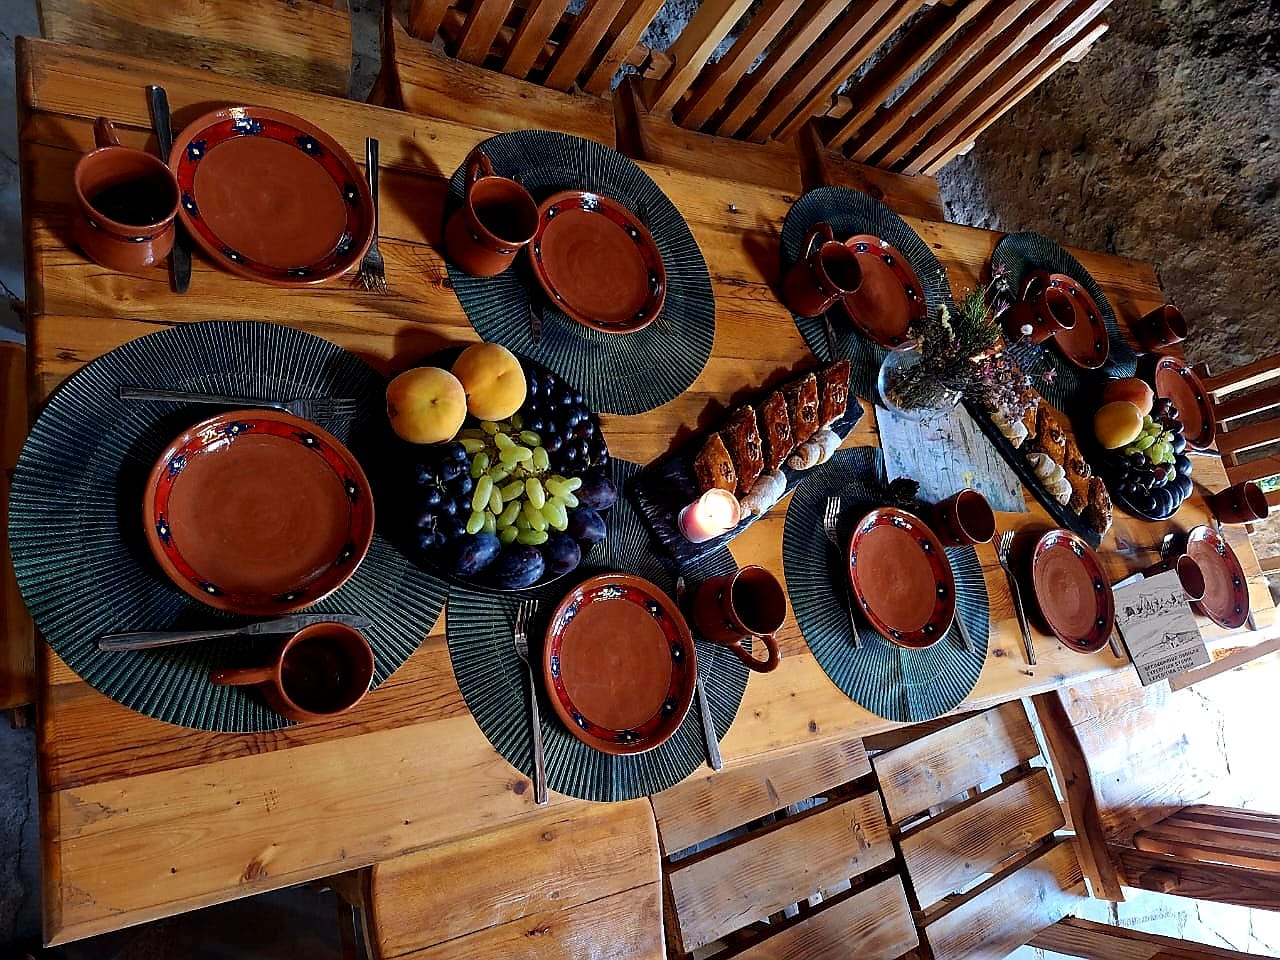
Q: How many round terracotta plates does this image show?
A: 10